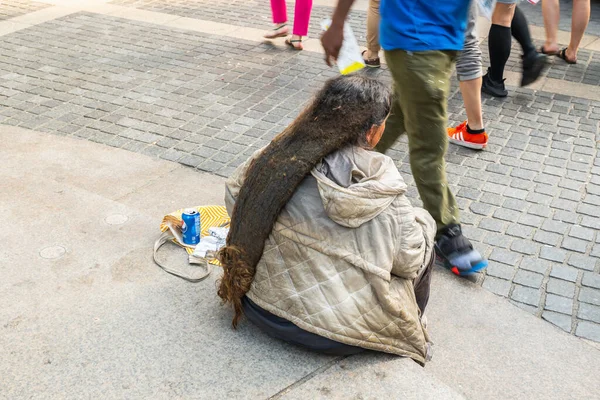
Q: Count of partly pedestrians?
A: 6